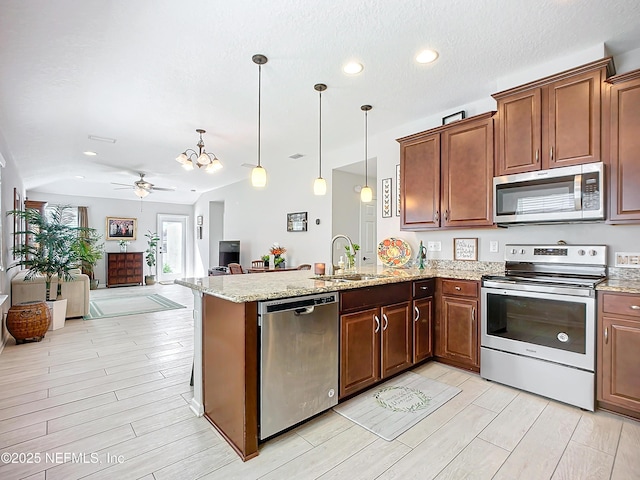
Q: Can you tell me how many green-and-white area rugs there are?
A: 1